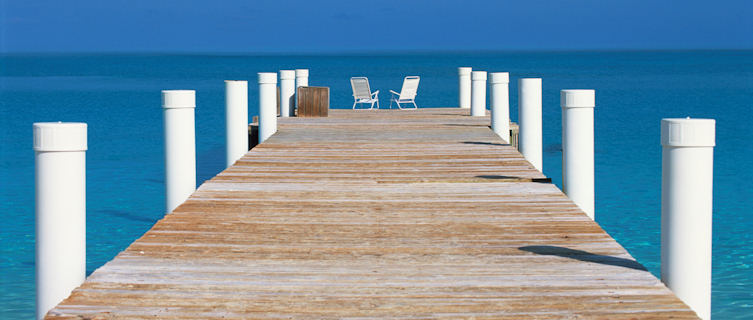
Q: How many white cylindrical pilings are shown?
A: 12